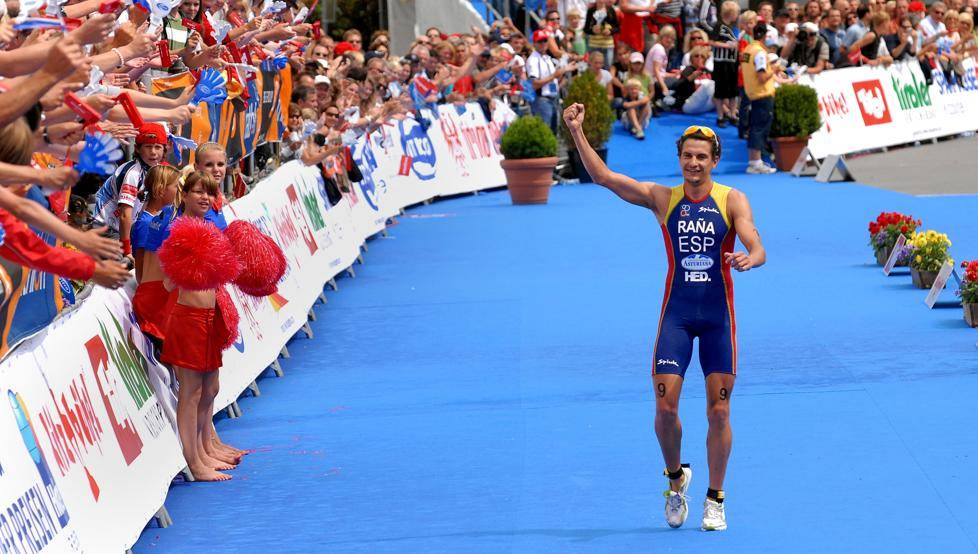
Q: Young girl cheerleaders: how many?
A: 3